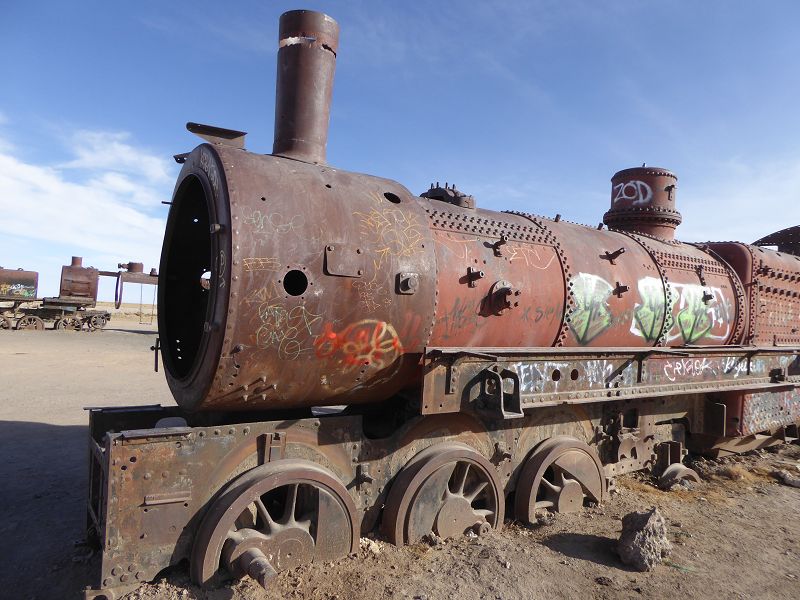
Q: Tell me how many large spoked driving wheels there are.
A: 3